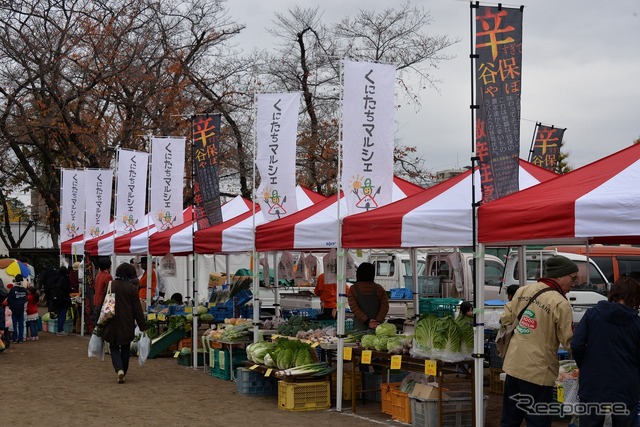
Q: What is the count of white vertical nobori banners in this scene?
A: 6